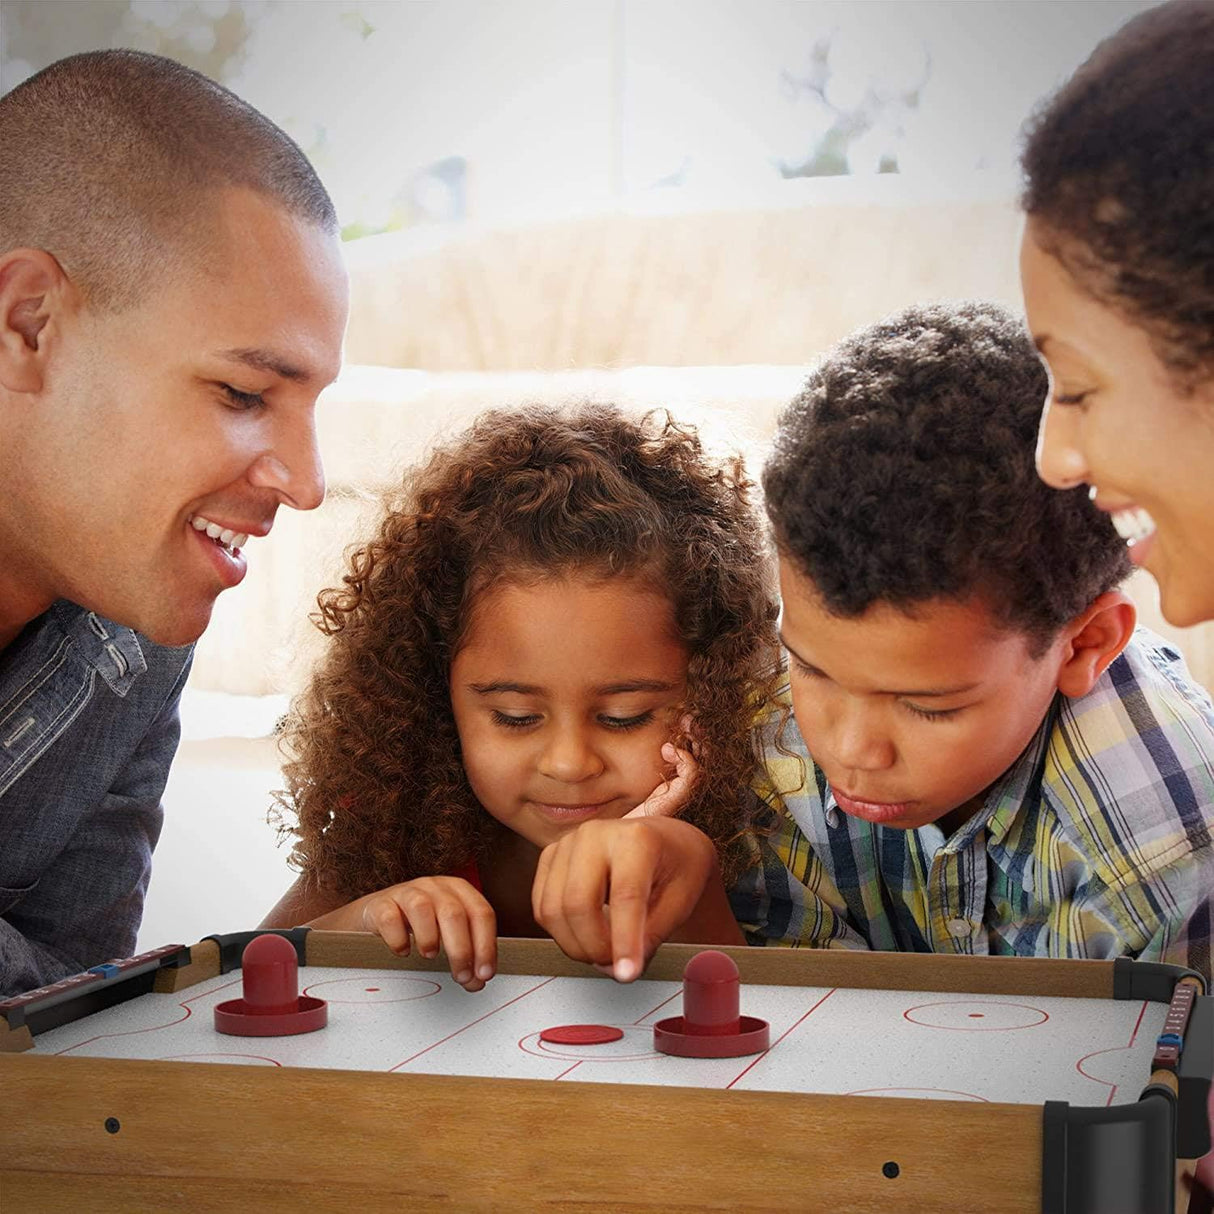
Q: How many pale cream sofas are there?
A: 1